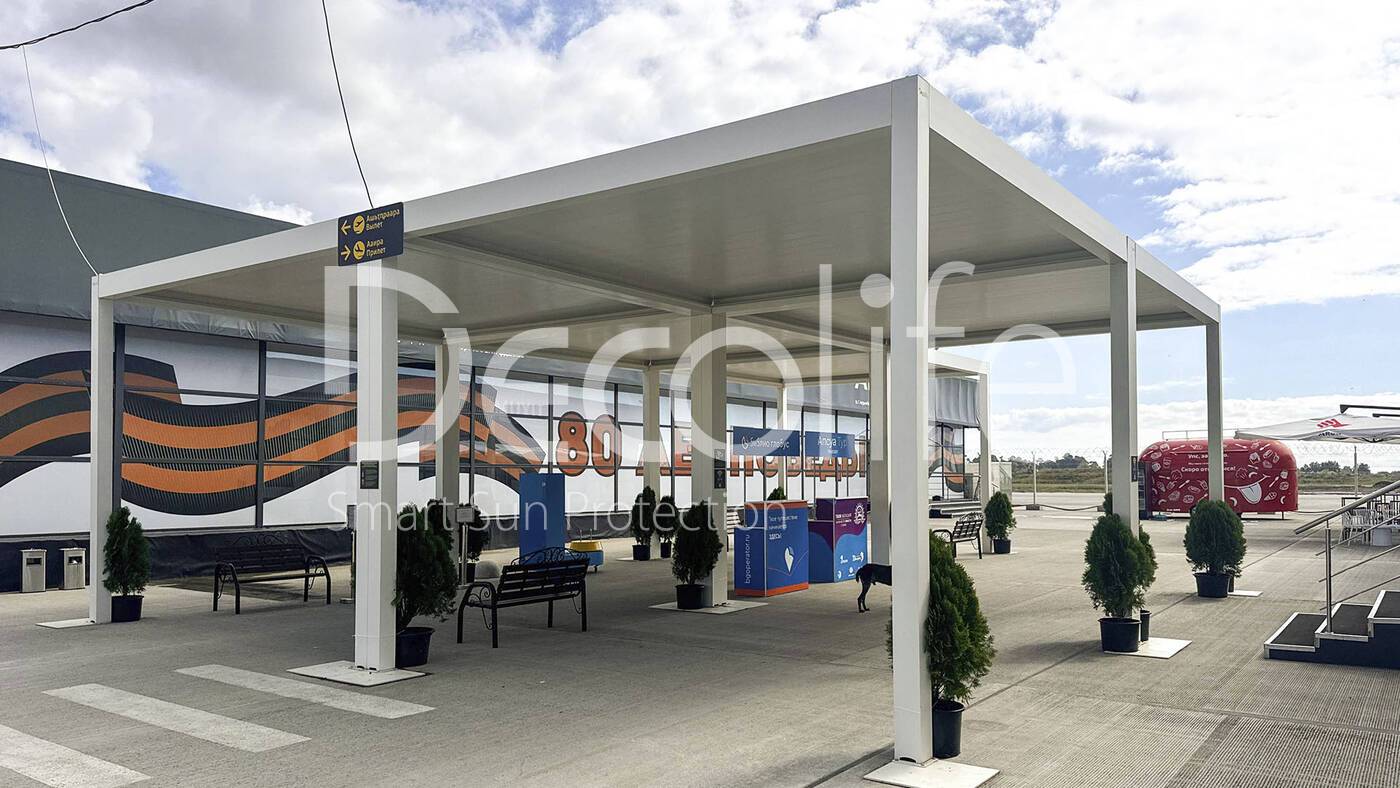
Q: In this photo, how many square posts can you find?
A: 11